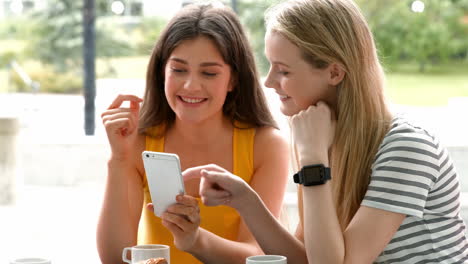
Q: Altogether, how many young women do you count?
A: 2